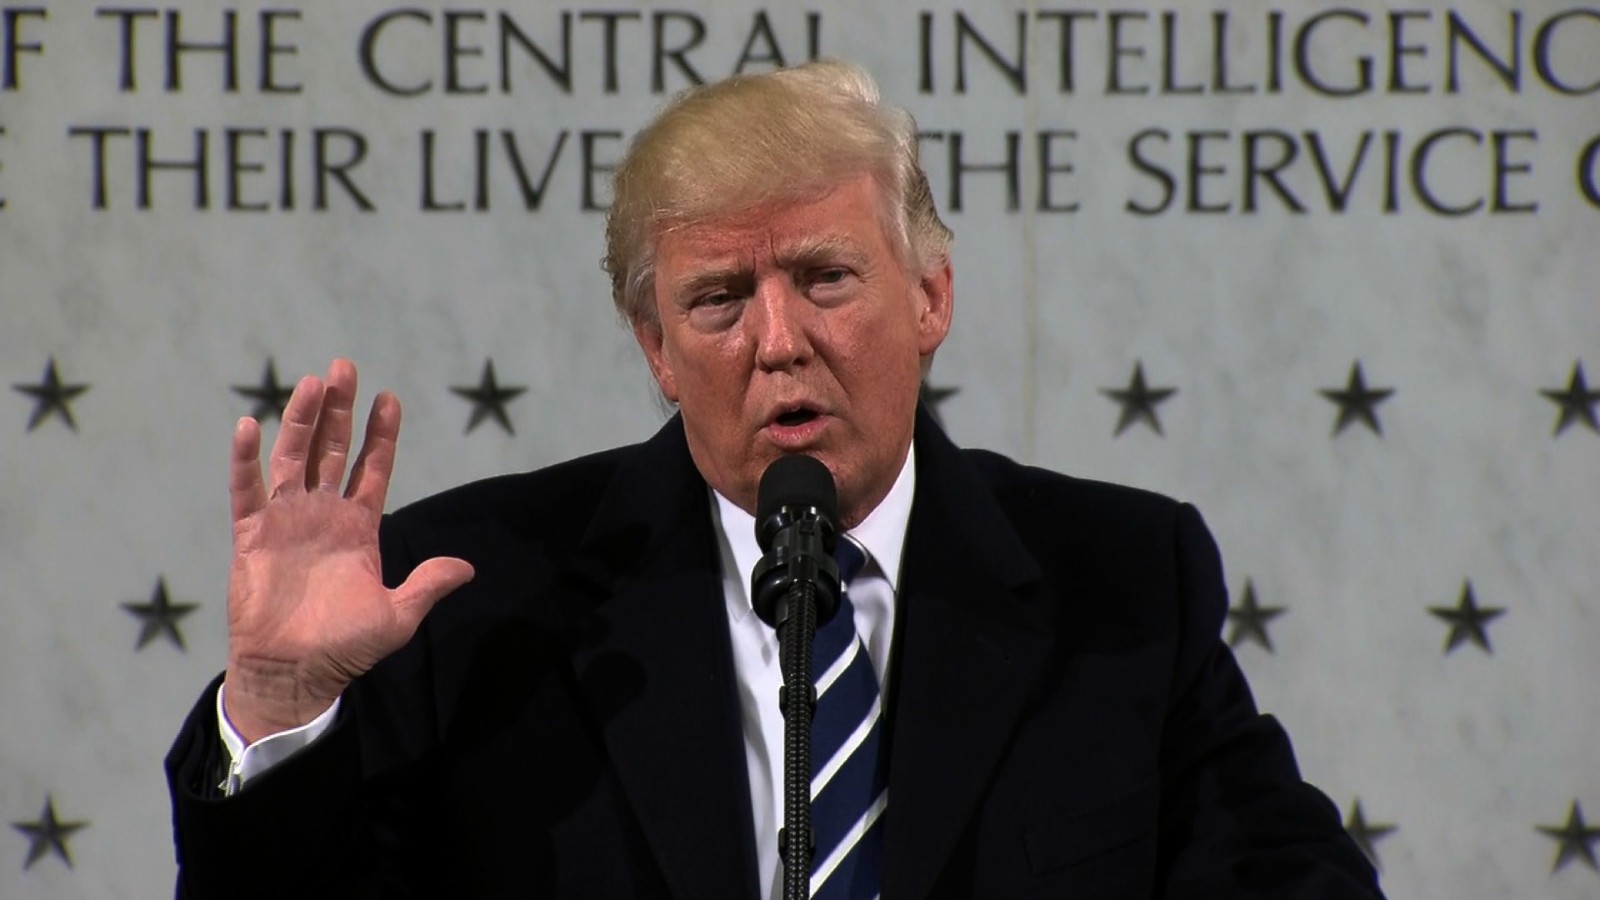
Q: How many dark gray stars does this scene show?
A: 13